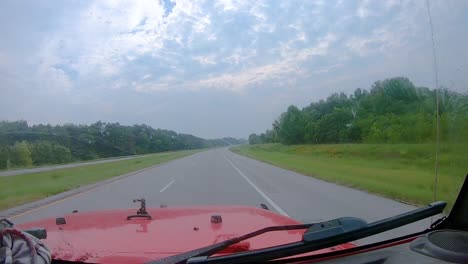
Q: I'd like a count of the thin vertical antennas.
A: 1